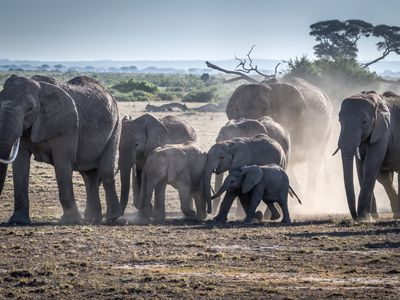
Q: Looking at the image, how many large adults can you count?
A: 3